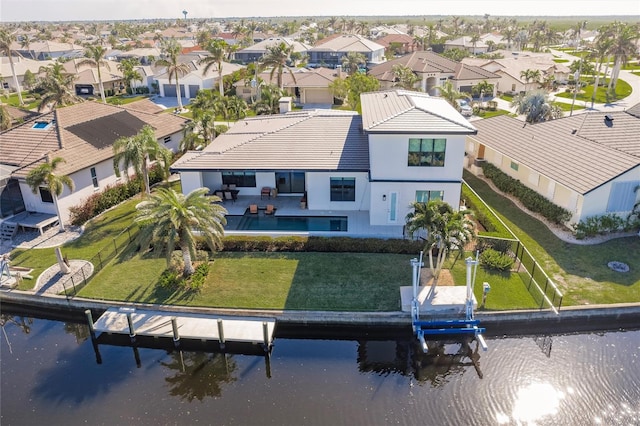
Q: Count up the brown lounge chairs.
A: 2